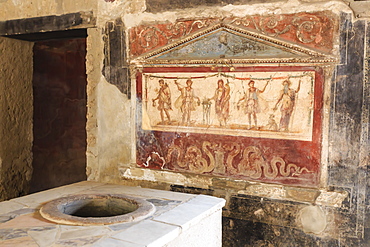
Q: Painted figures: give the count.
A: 5